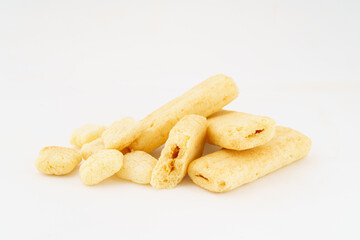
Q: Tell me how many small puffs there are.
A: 6